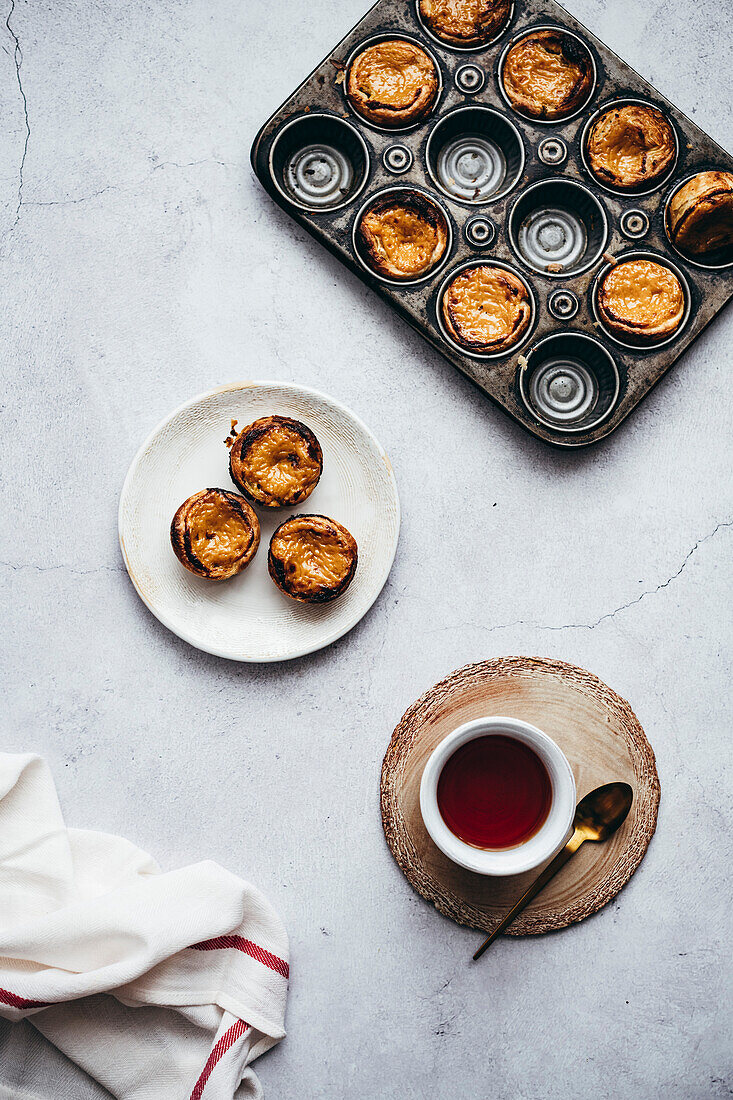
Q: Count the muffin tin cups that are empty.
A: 4